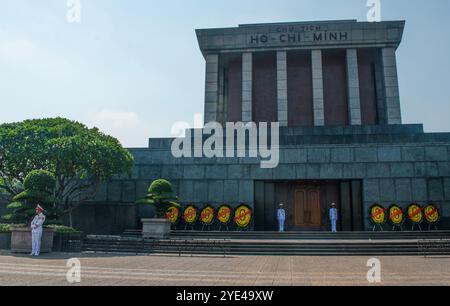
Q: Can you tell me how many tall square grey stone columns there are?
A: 6